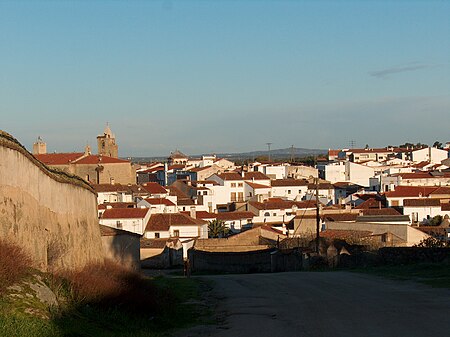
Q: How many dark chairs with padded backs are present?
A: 0